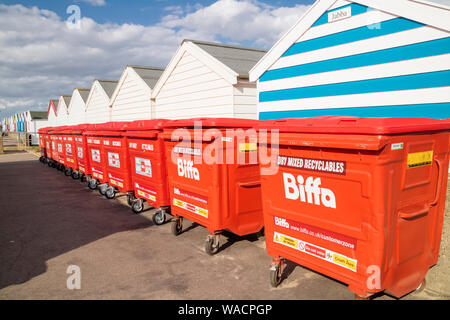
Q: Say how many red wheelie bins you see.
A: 11